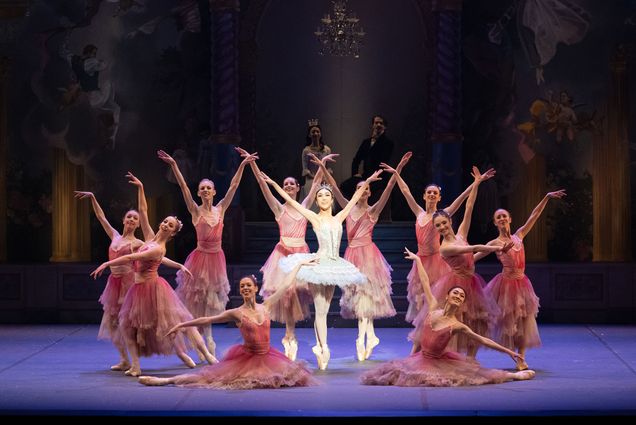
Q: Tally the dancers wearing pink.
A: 10